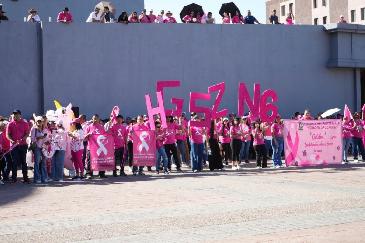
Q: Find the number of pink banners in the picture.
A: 3